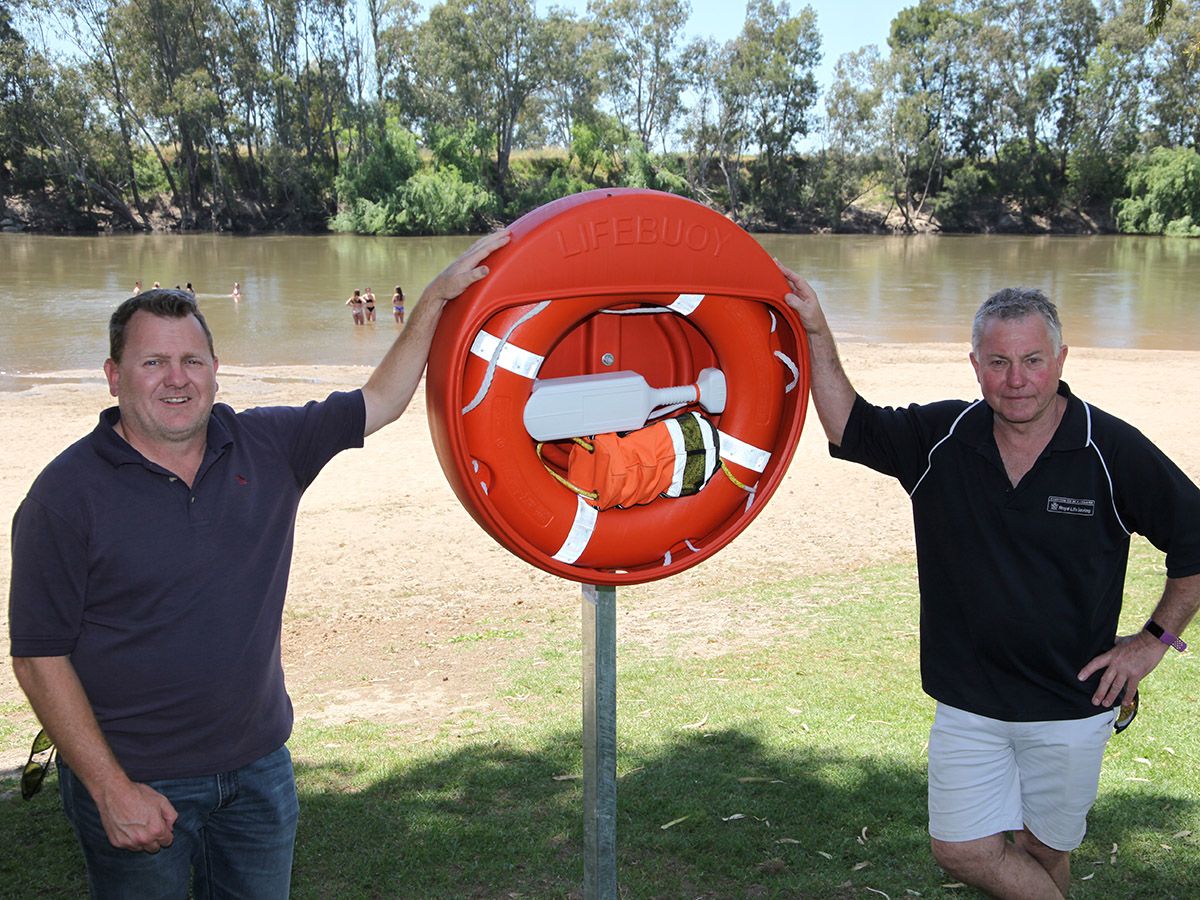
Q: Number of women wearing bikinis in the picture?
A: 3